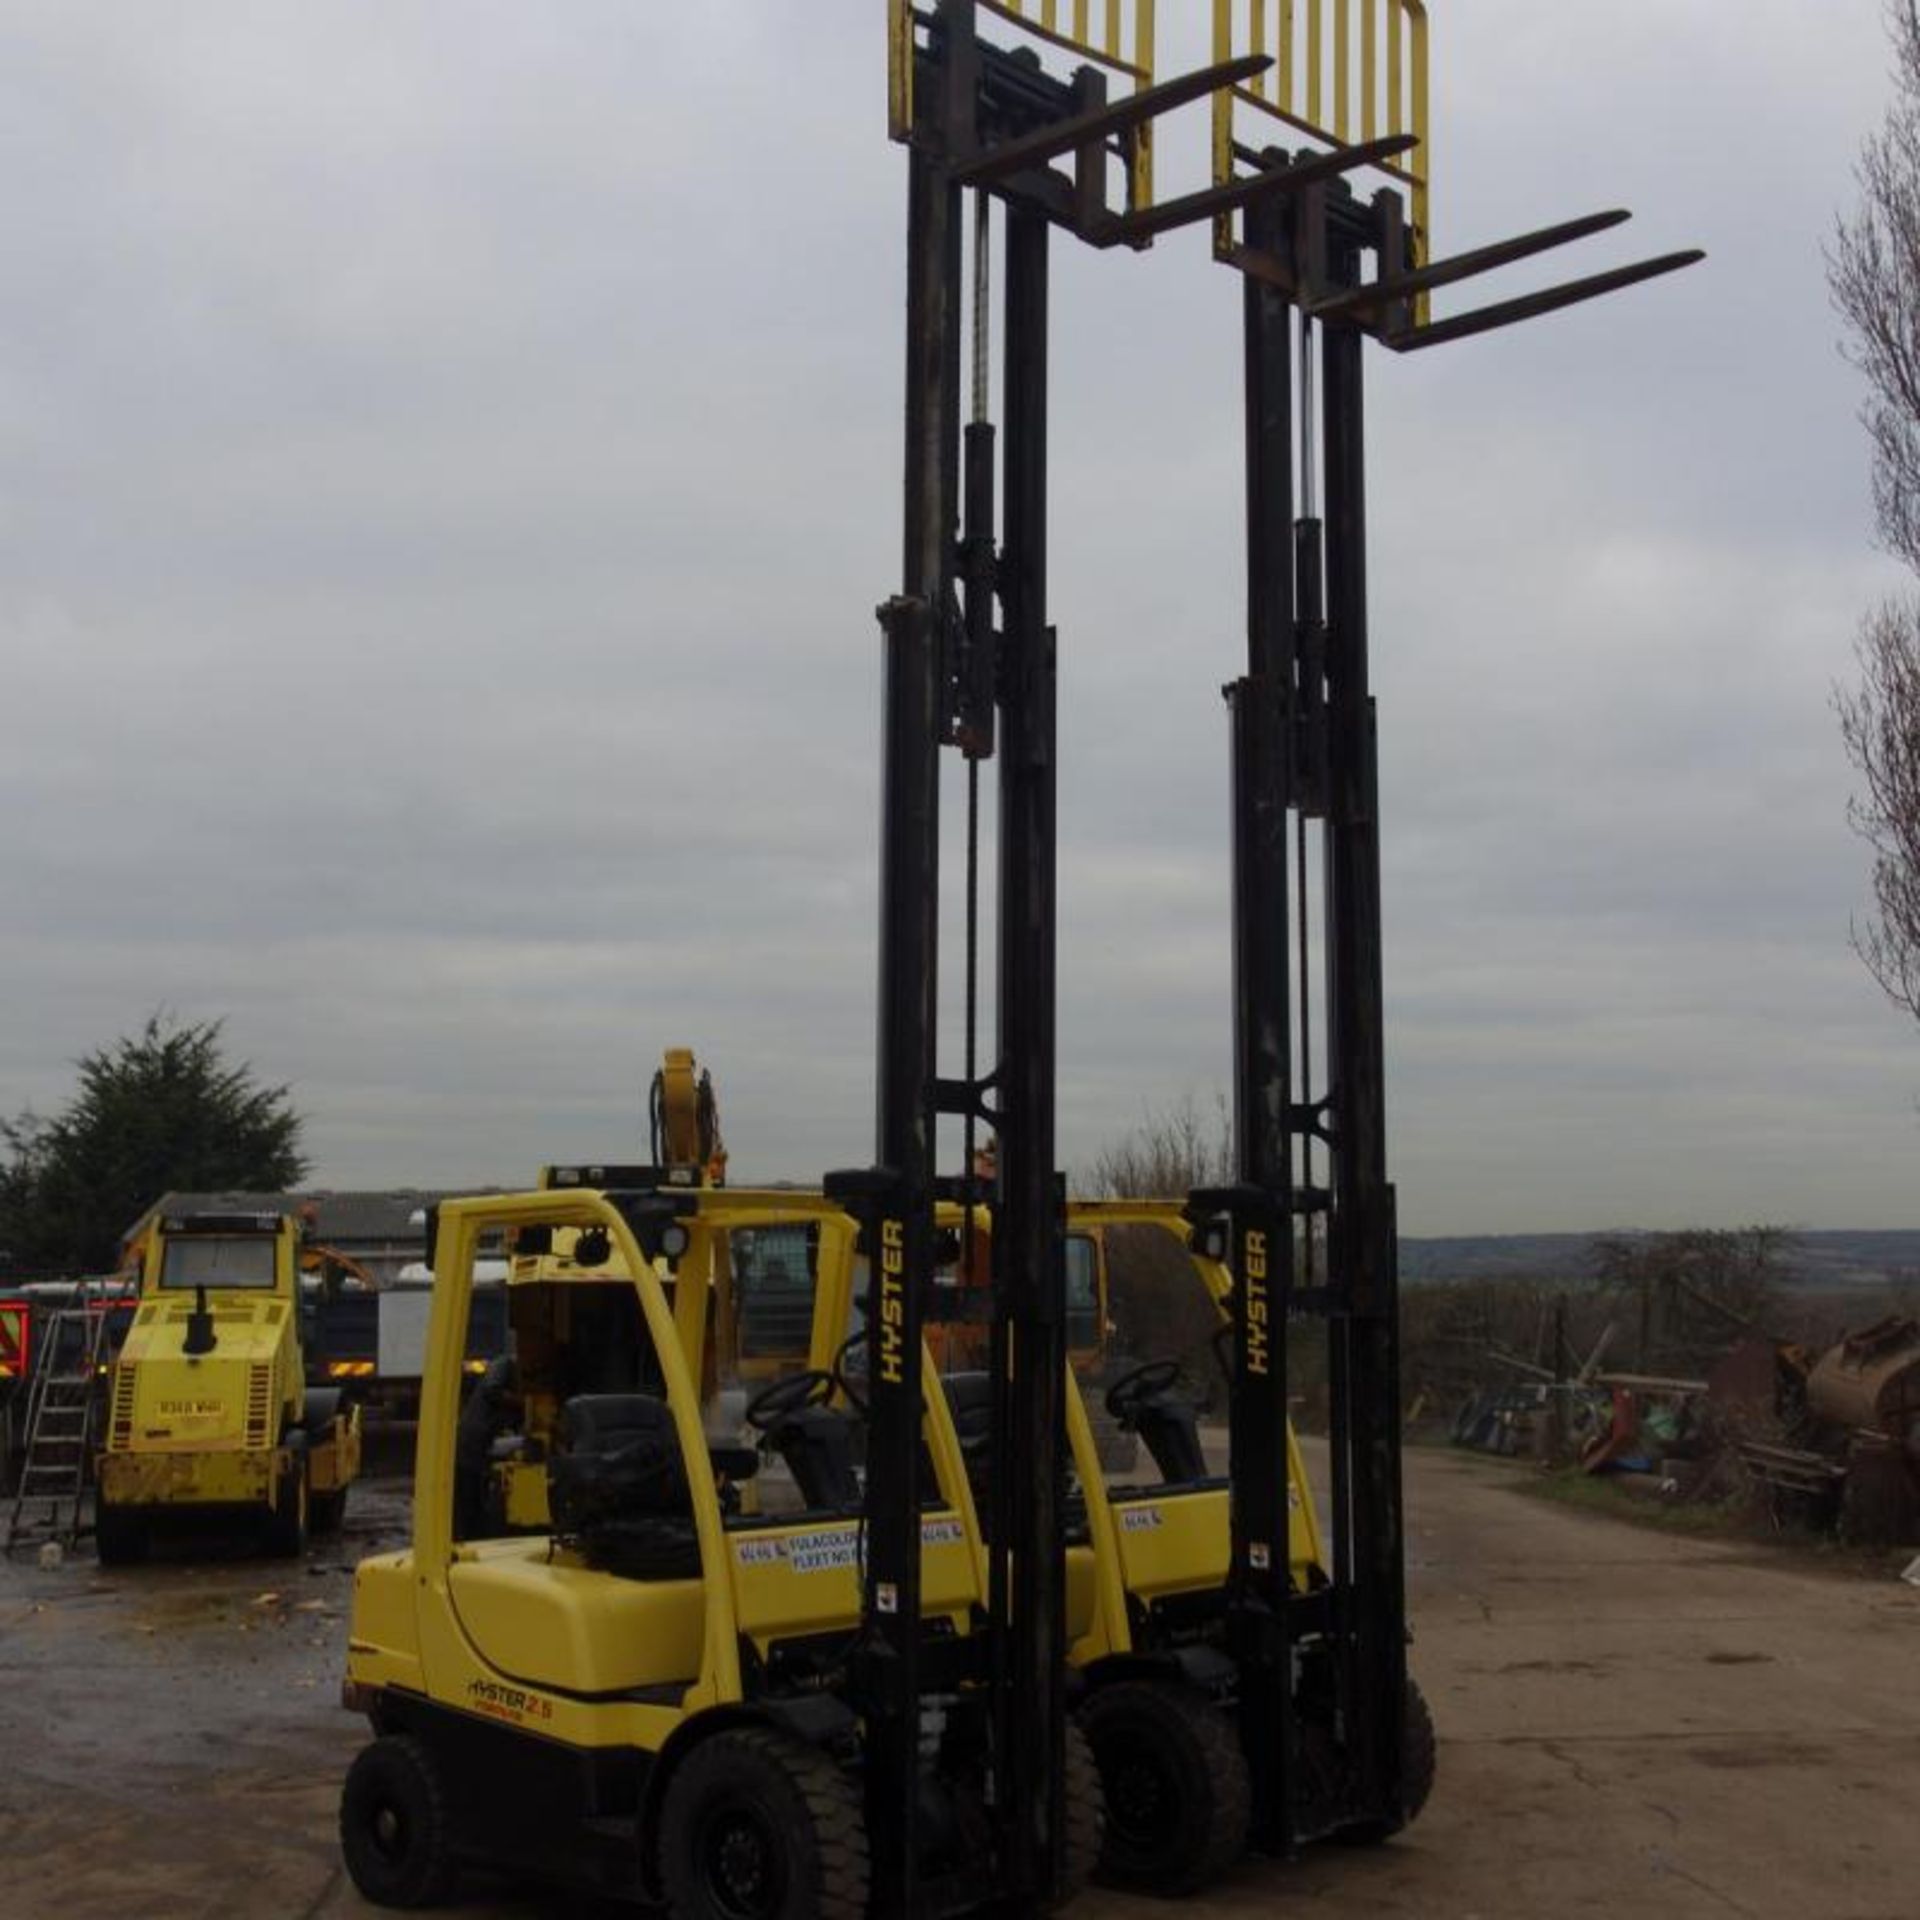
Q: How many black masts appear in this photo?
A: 2